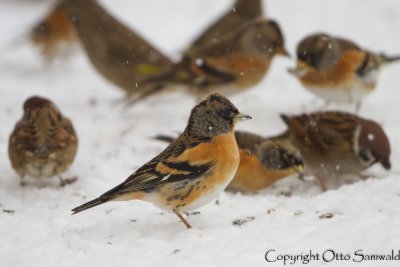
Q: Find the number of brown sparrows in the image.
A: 2